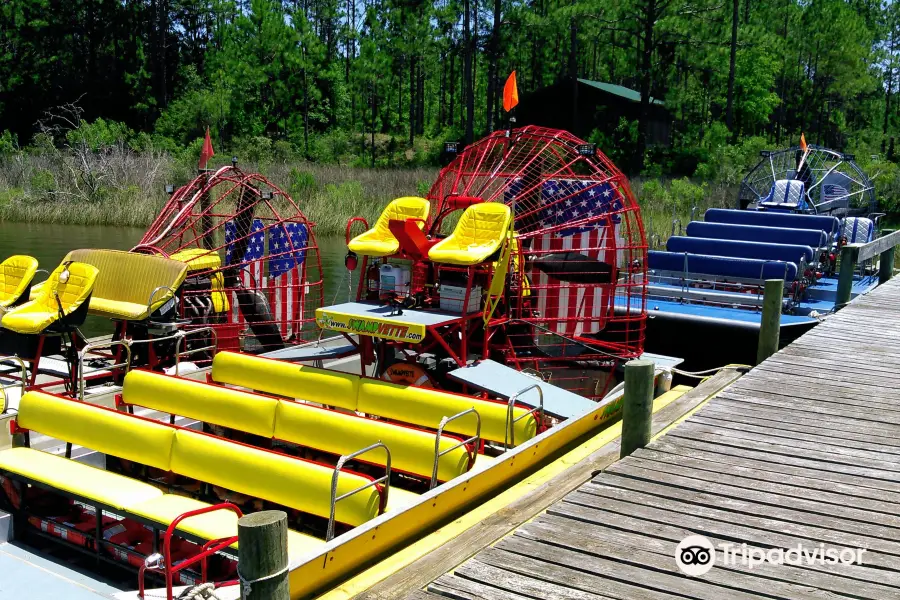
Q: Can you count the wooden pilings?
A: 5